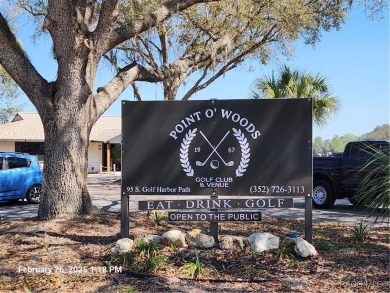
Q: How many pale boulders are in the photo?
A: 7